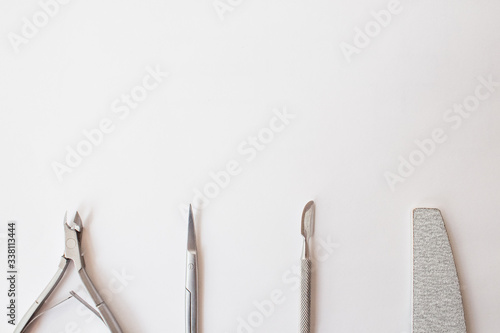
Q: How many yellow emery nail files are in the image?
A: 0